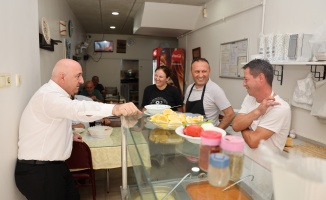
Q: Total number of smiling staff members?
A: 3